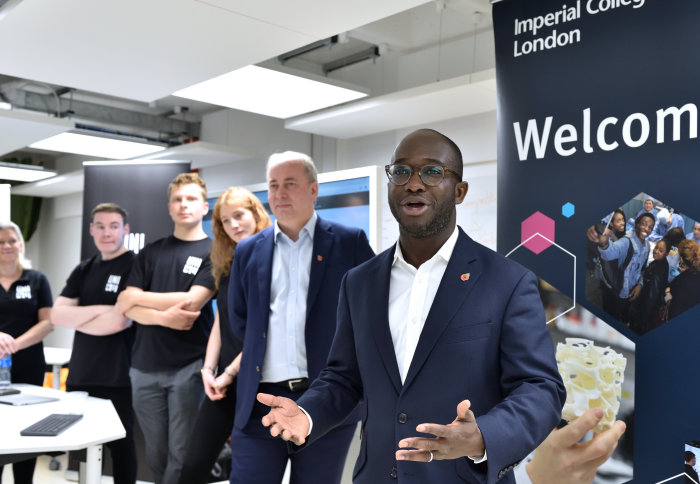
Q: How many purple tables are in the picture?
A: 0